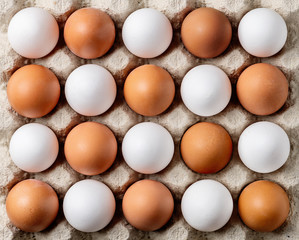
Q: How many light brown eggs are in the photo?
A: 10